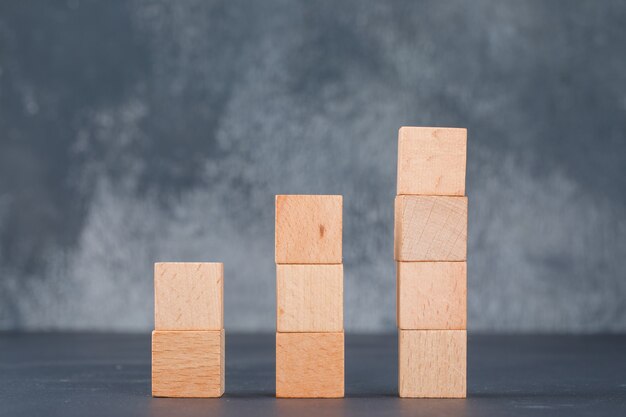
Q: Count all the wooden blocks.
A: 9